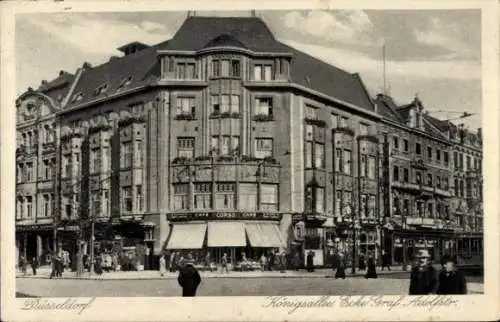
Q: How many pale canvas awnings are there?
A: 3